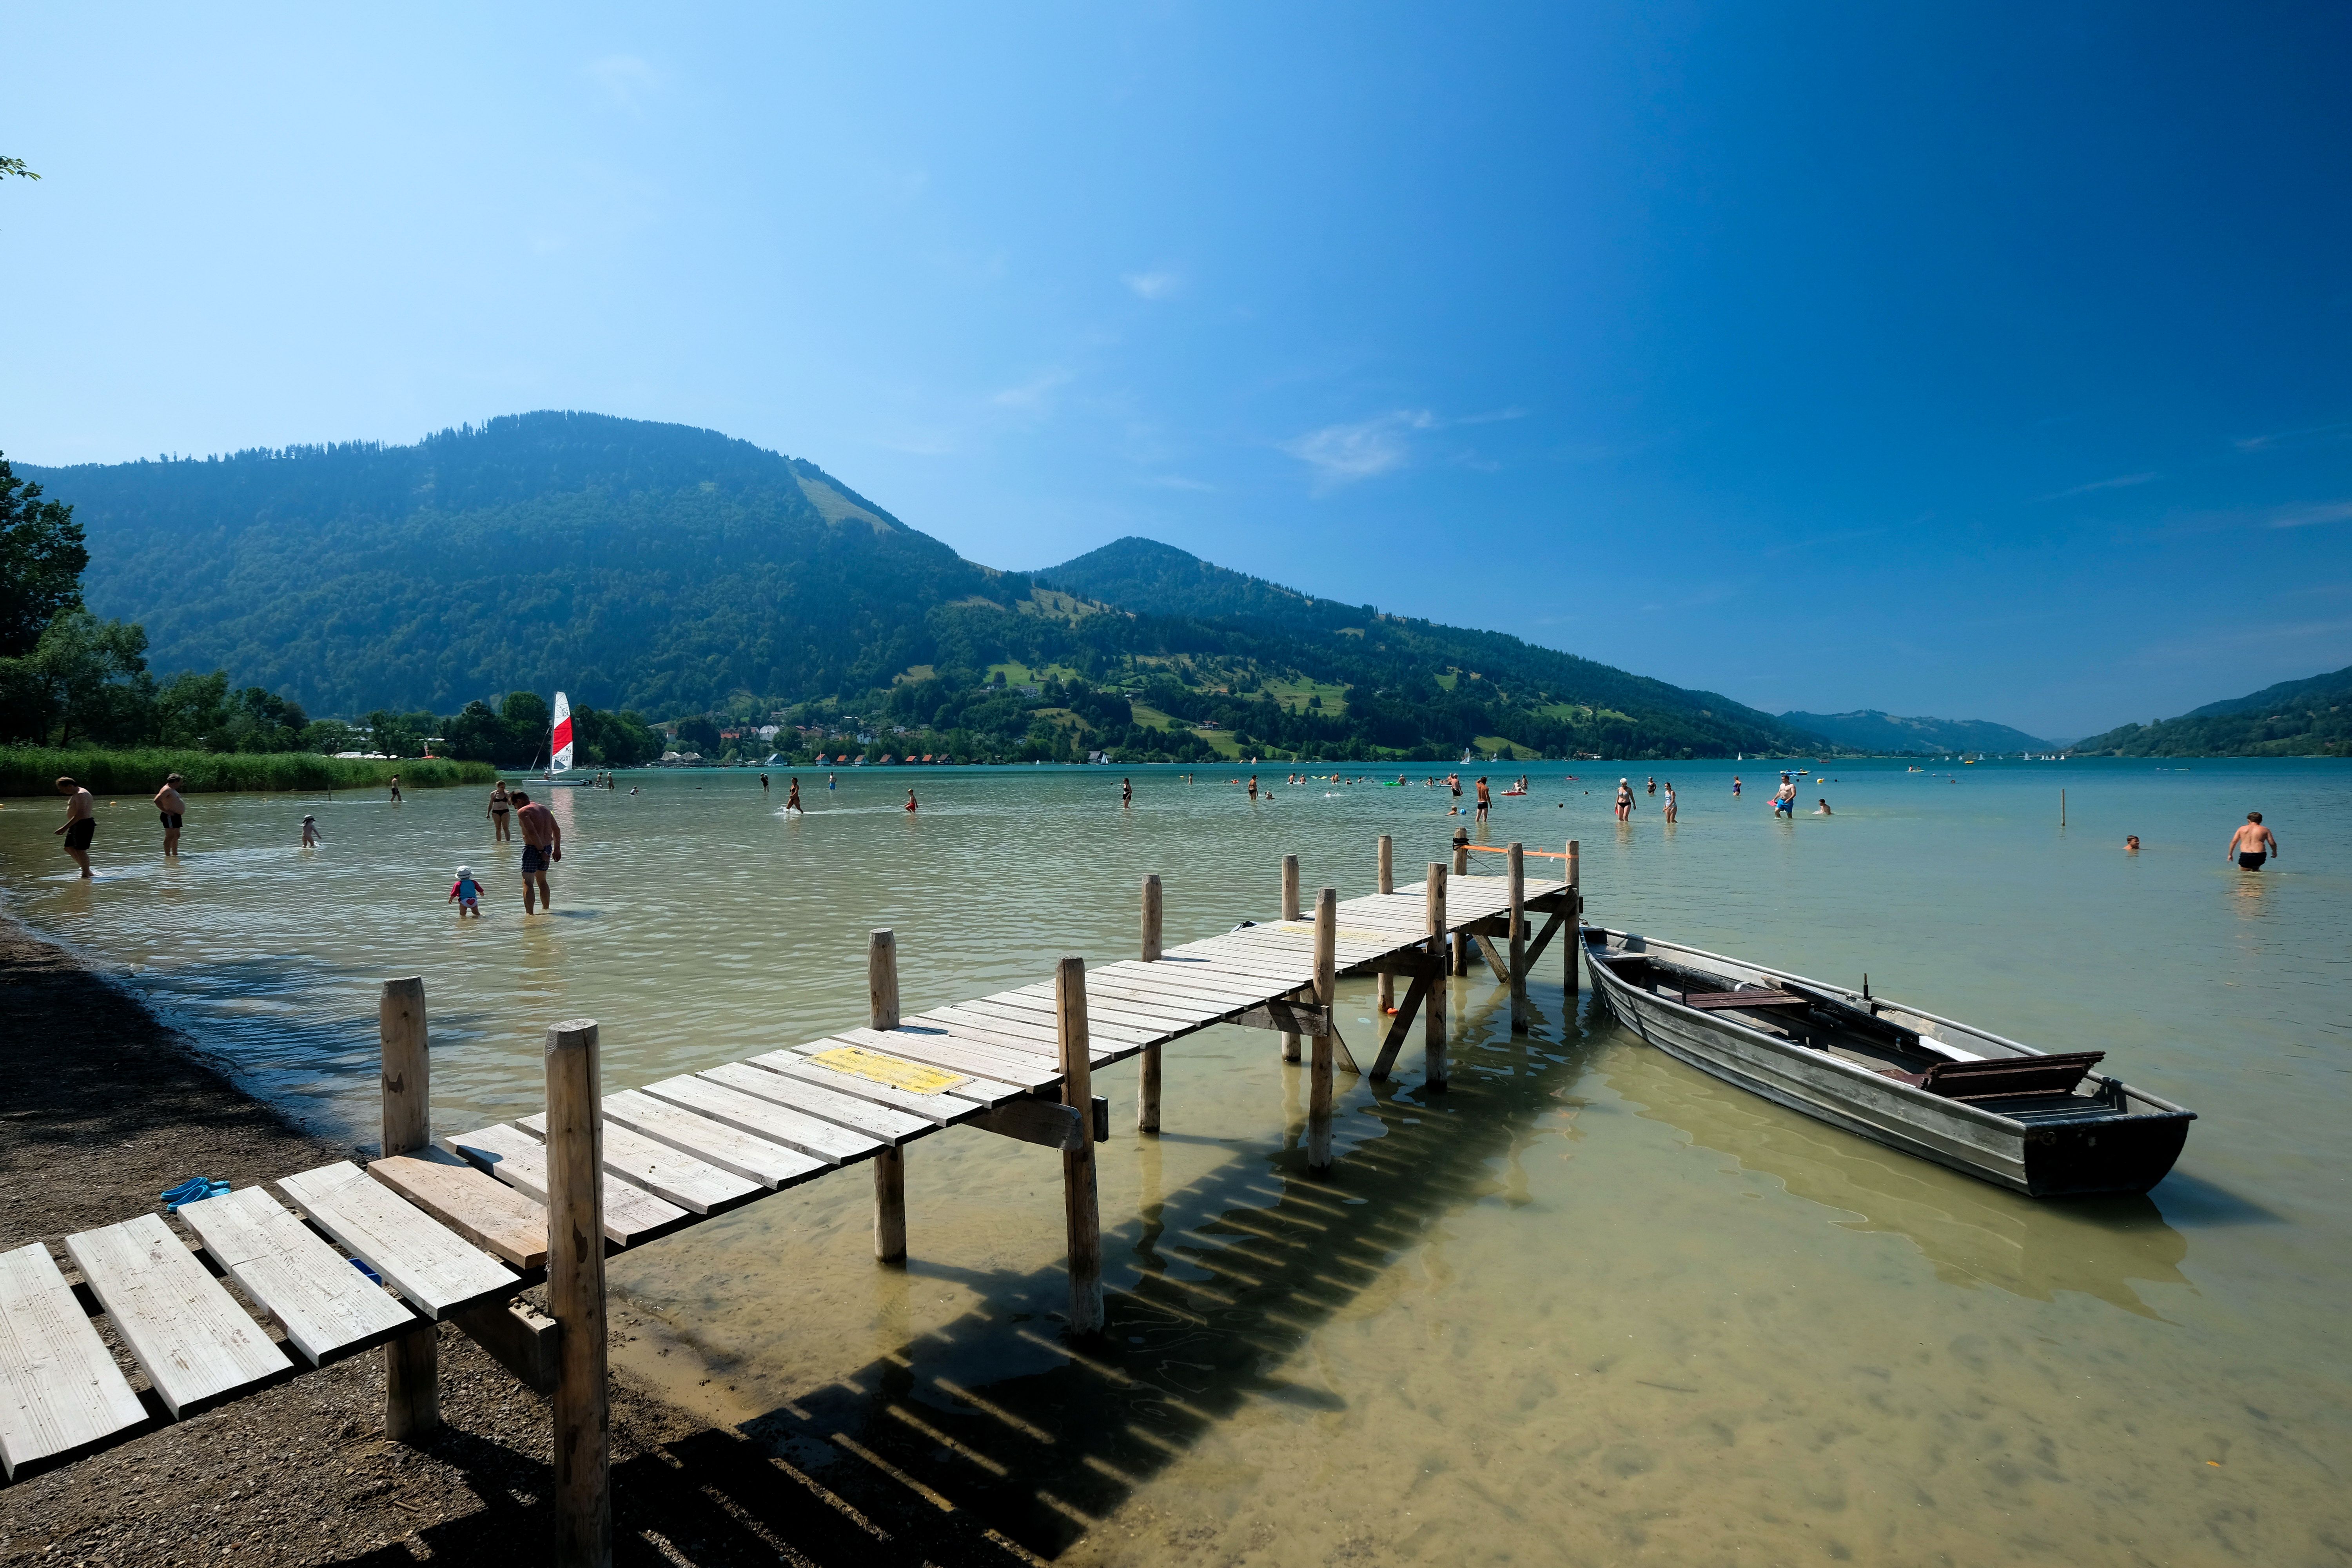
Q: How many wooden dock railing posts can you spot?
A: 12